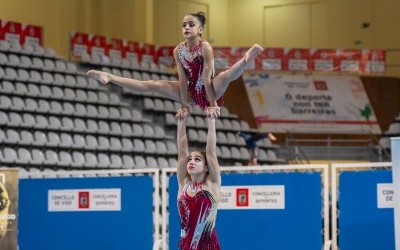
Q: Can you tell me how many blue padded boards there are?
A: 3